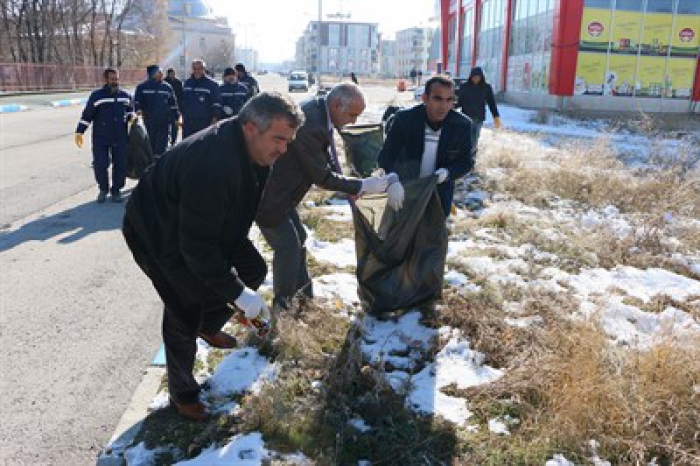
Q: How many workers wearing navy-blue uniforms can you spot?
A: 5